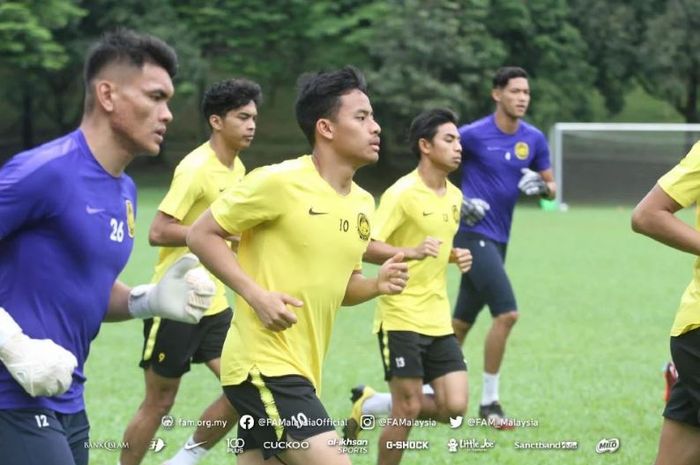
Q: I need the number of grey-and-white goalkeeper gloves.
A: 2